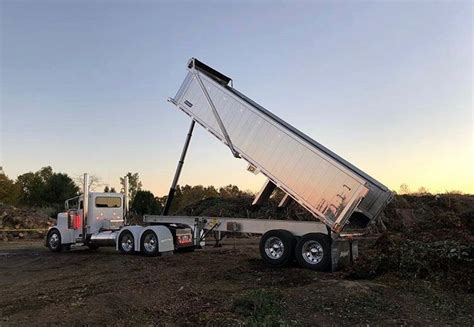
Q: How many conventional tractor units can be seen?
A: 1